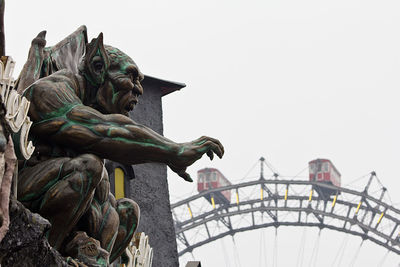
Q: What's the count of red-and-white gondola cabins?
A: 2